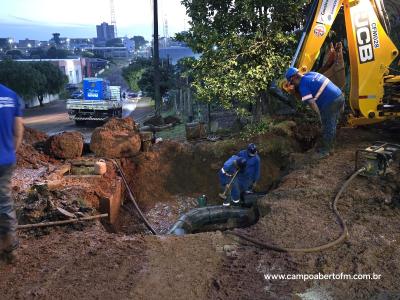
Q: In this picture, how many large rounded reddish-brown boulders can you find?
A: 2